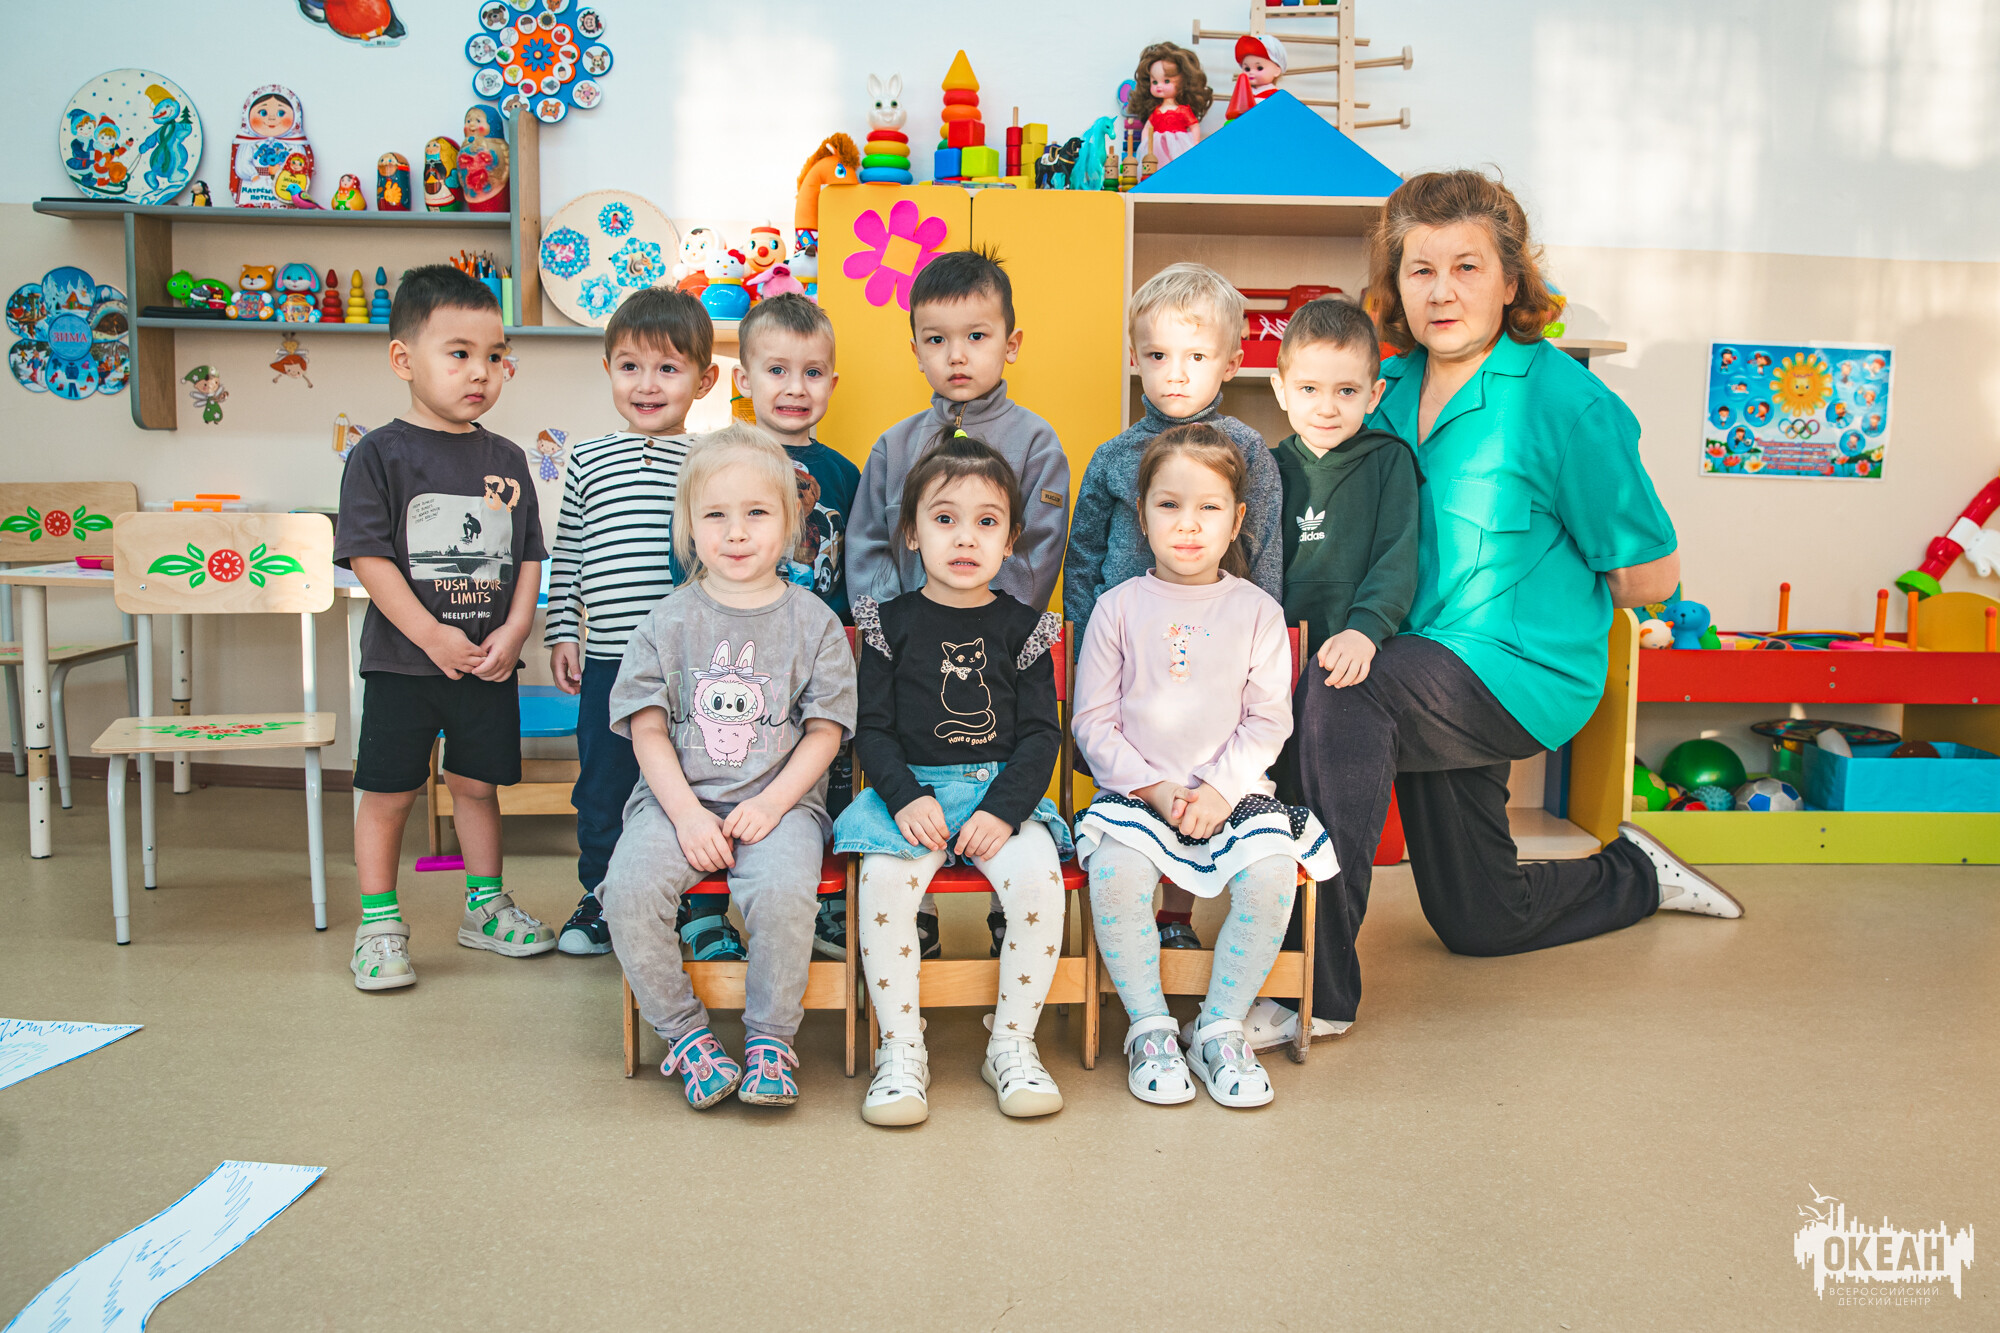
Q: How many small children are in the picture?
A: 9